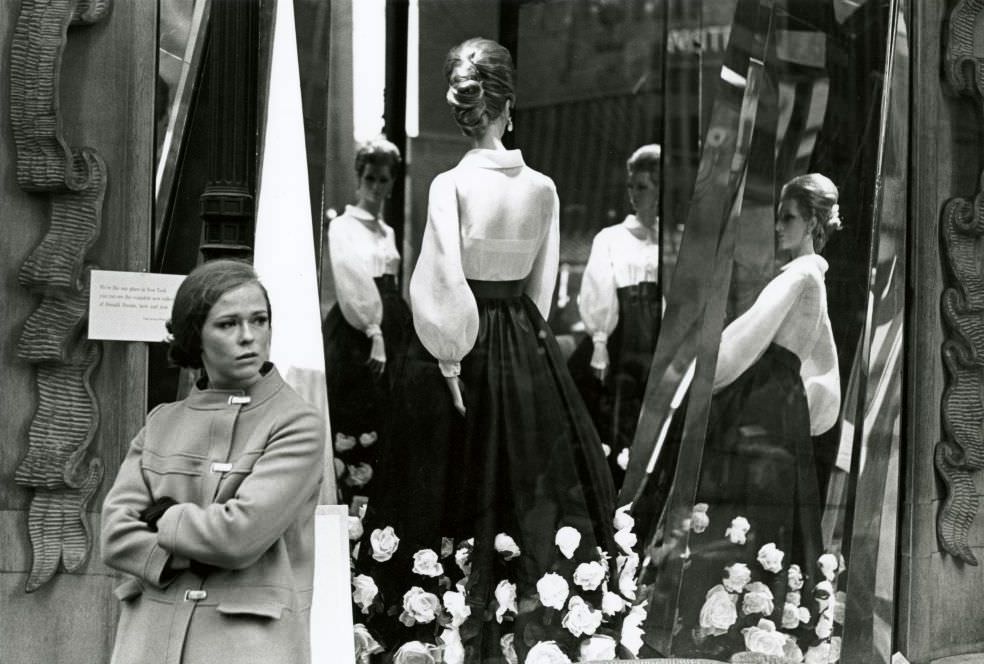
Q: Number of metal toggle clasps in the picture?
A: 3